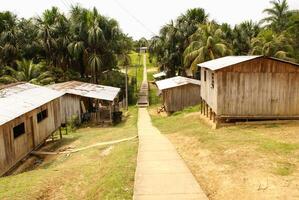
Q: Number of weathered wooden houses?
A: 4